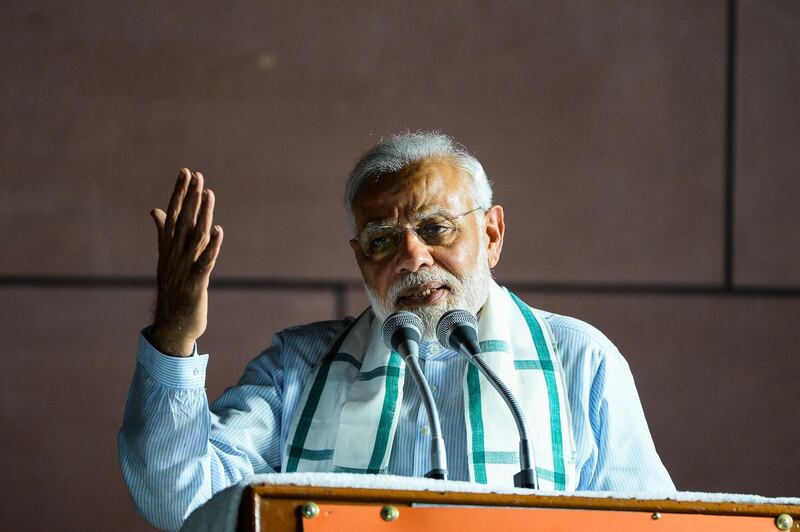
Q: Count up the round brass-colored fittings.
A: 4